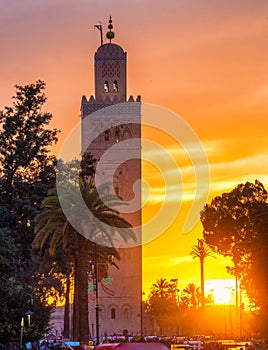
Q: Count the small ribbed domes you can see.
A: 1